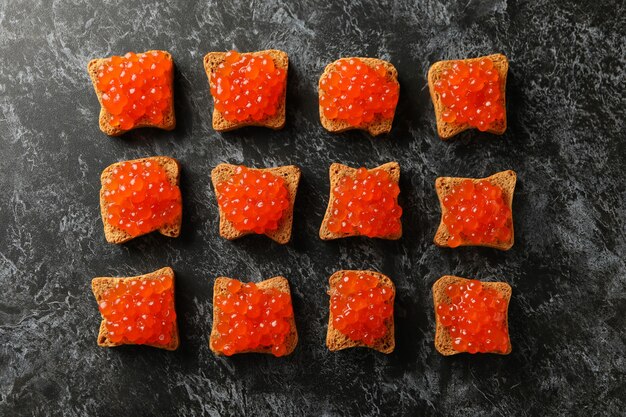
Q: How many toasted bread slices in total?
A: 12